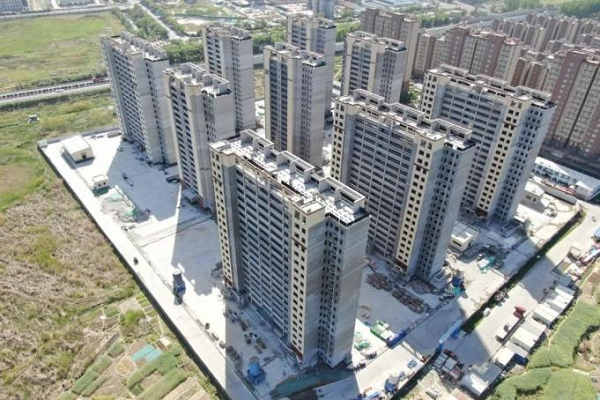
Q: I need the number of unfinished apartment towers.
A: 9